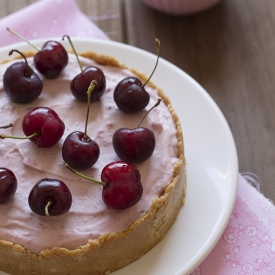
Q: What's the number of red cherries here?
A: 10